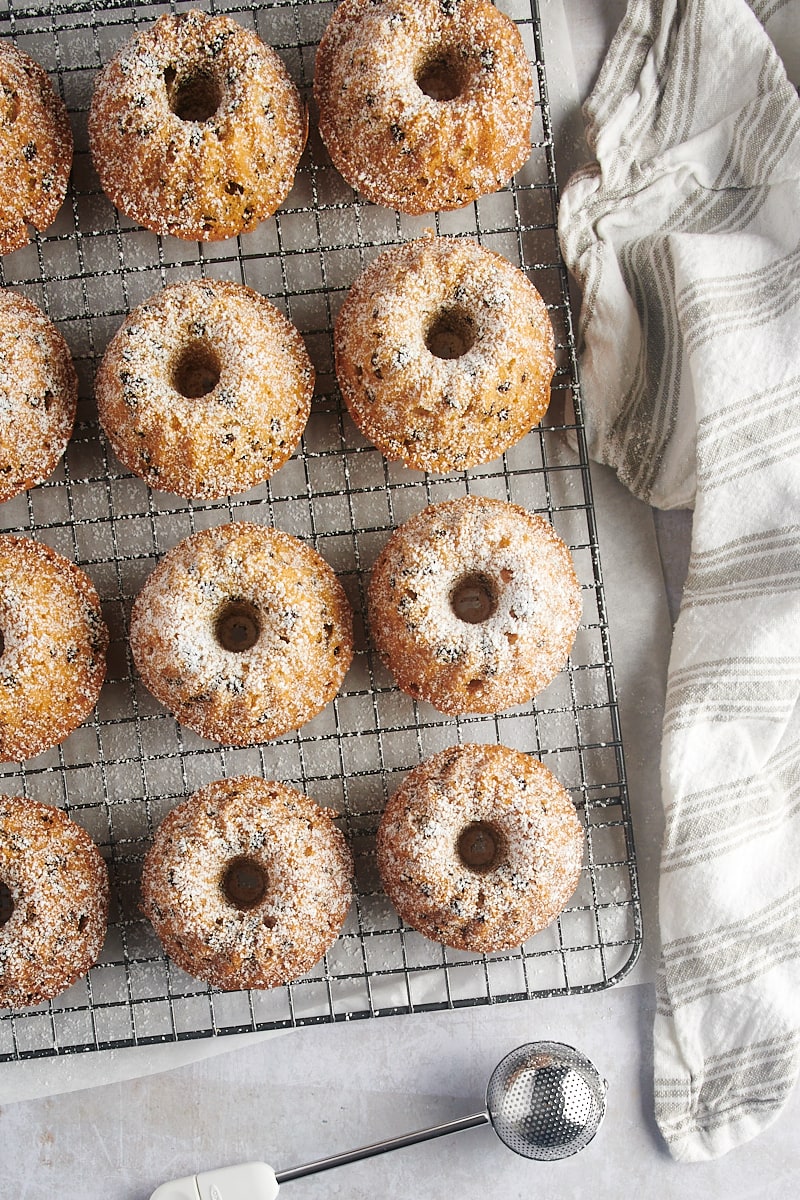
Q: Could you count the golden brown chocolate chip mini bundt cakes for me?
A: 12